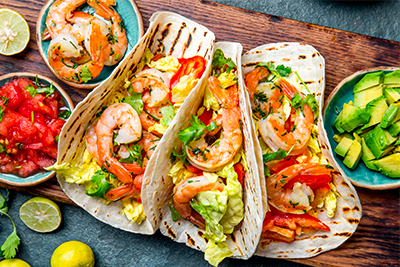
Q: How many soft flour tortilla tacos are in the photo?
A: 3